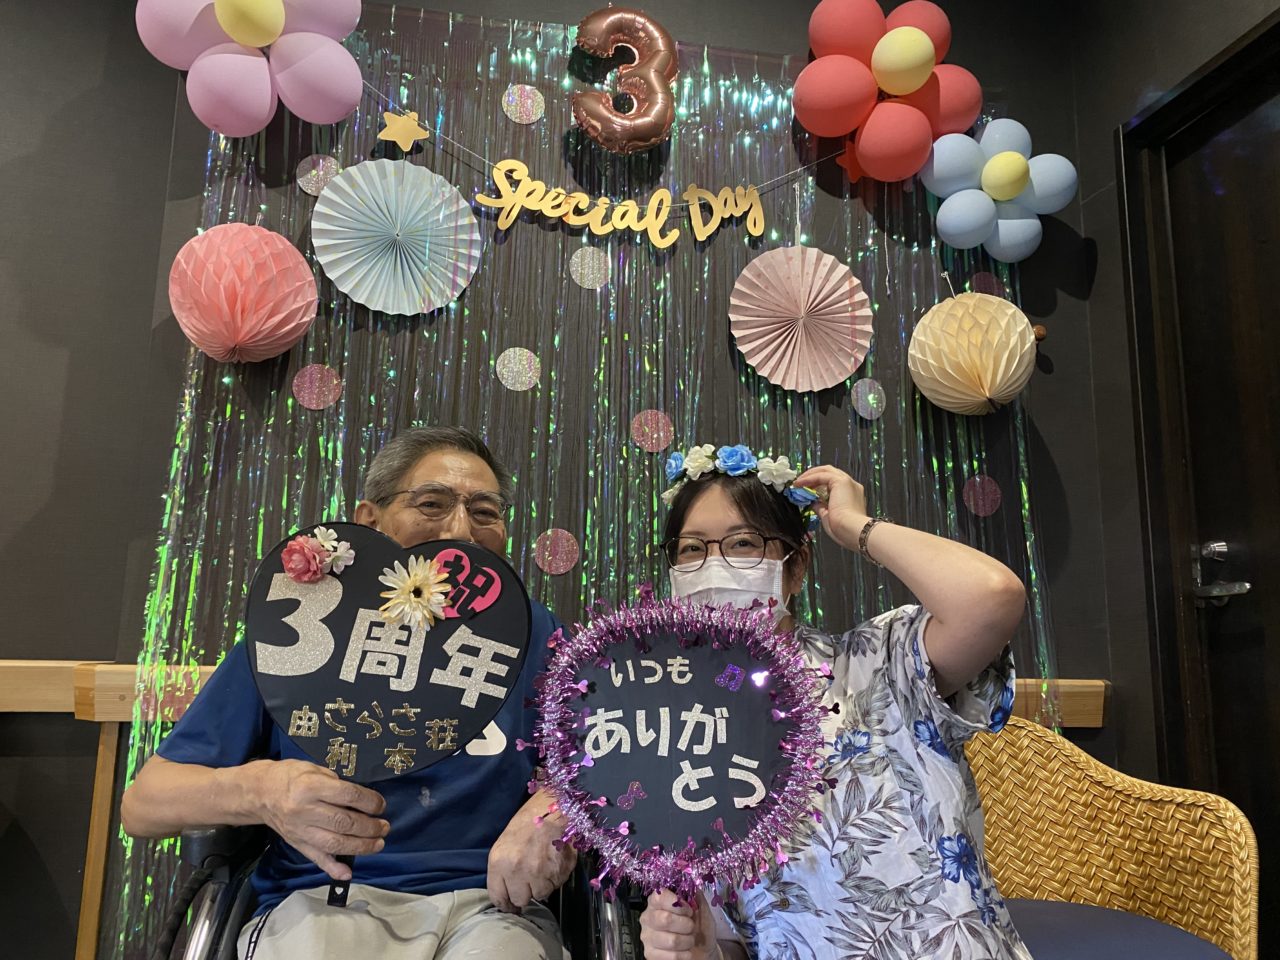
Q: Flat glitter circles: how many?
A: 10